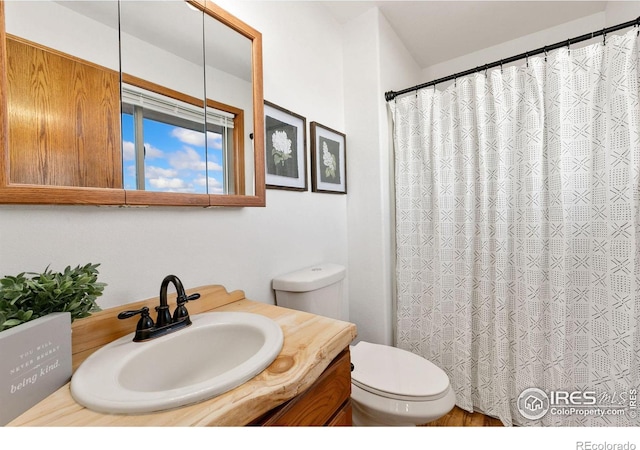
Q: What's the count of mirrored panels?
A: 3